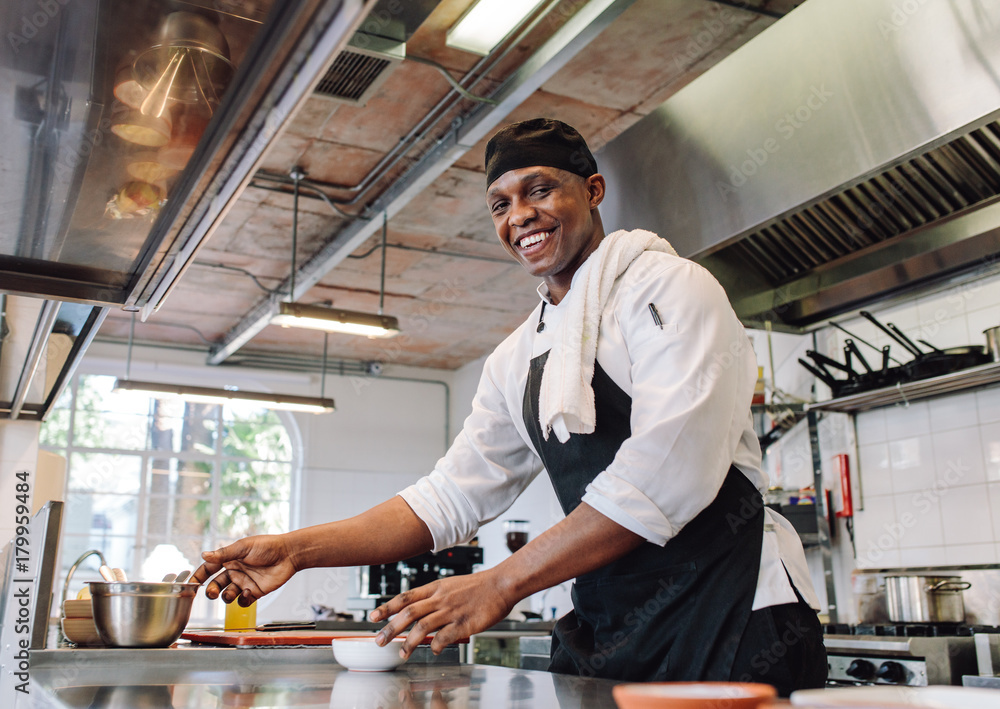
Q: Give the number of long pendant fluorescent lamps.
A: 2